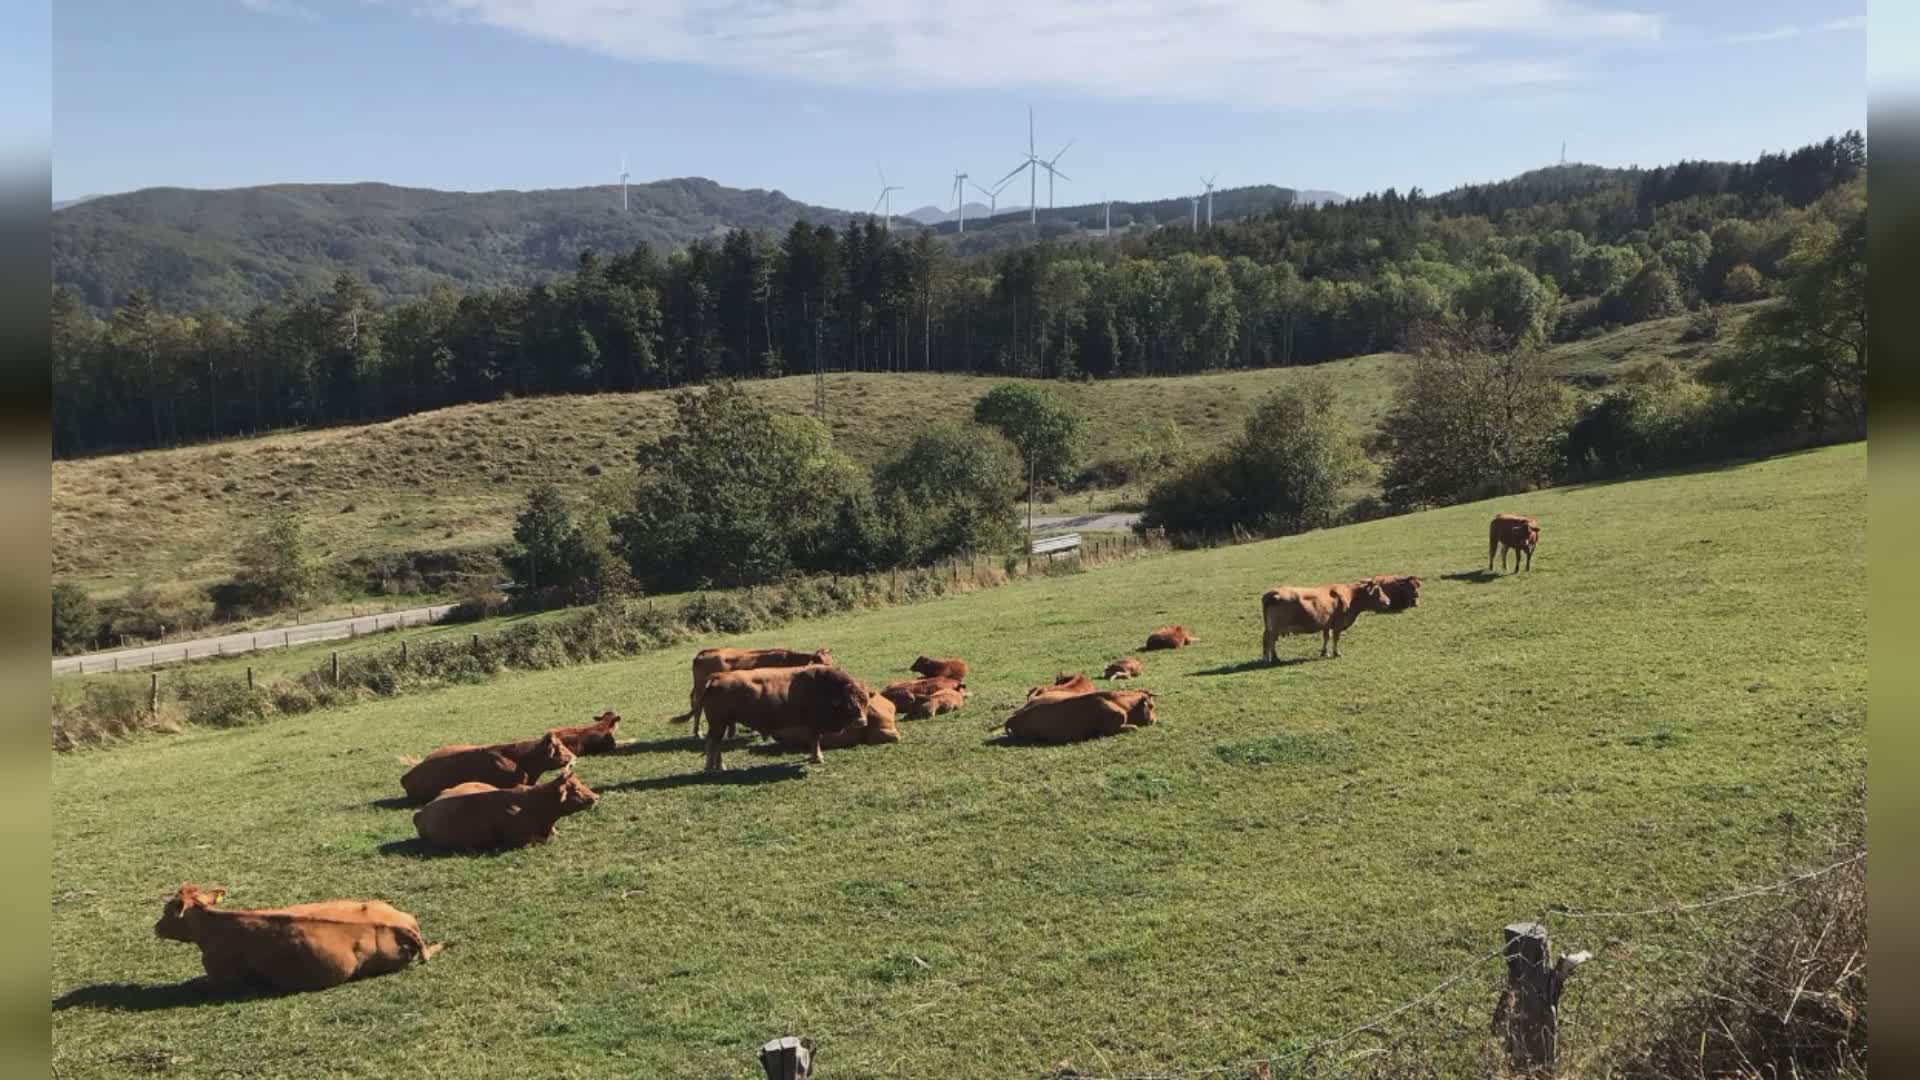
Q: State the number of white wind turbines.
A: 9